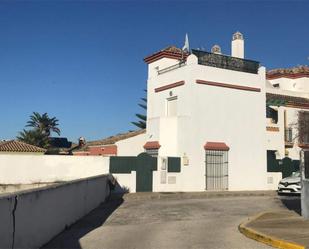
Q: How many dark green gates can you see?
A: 2